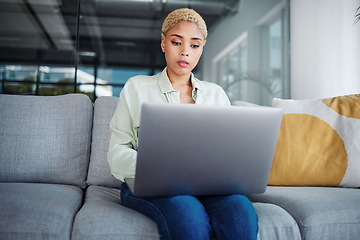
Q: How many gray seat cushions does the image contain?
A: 3